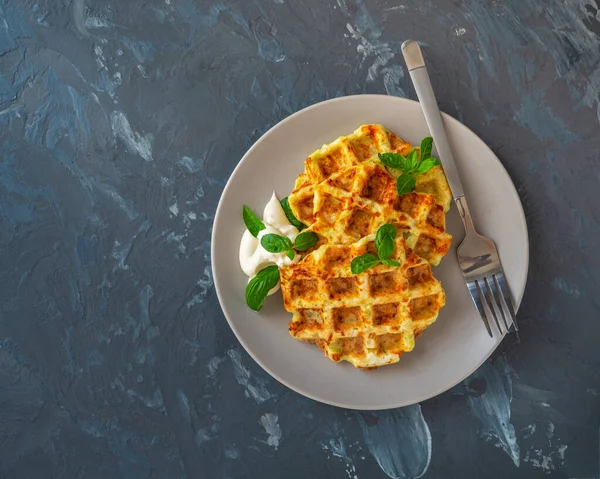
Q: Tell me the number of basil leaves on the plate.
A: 15